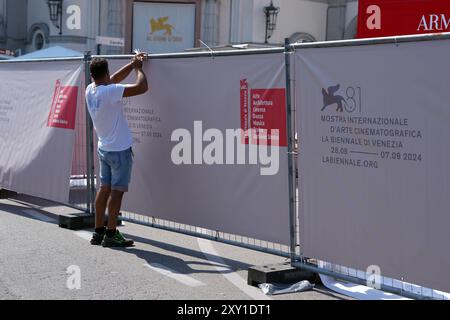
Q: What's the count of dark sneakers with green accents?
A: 2